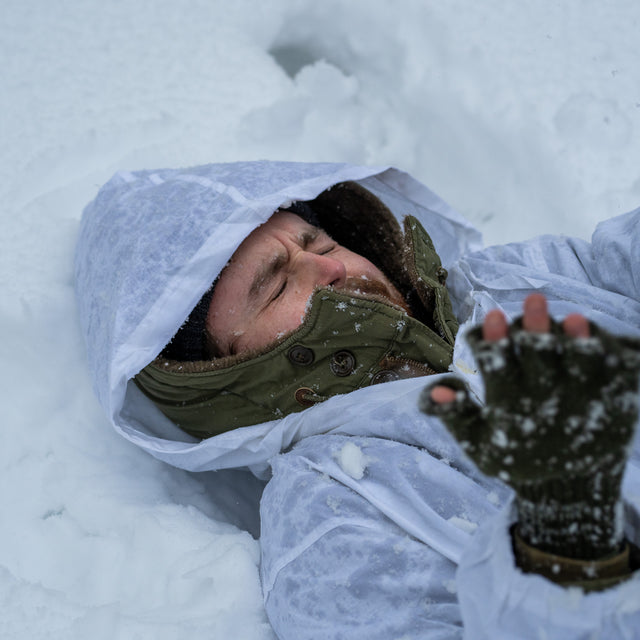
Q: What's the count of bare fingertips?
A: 4